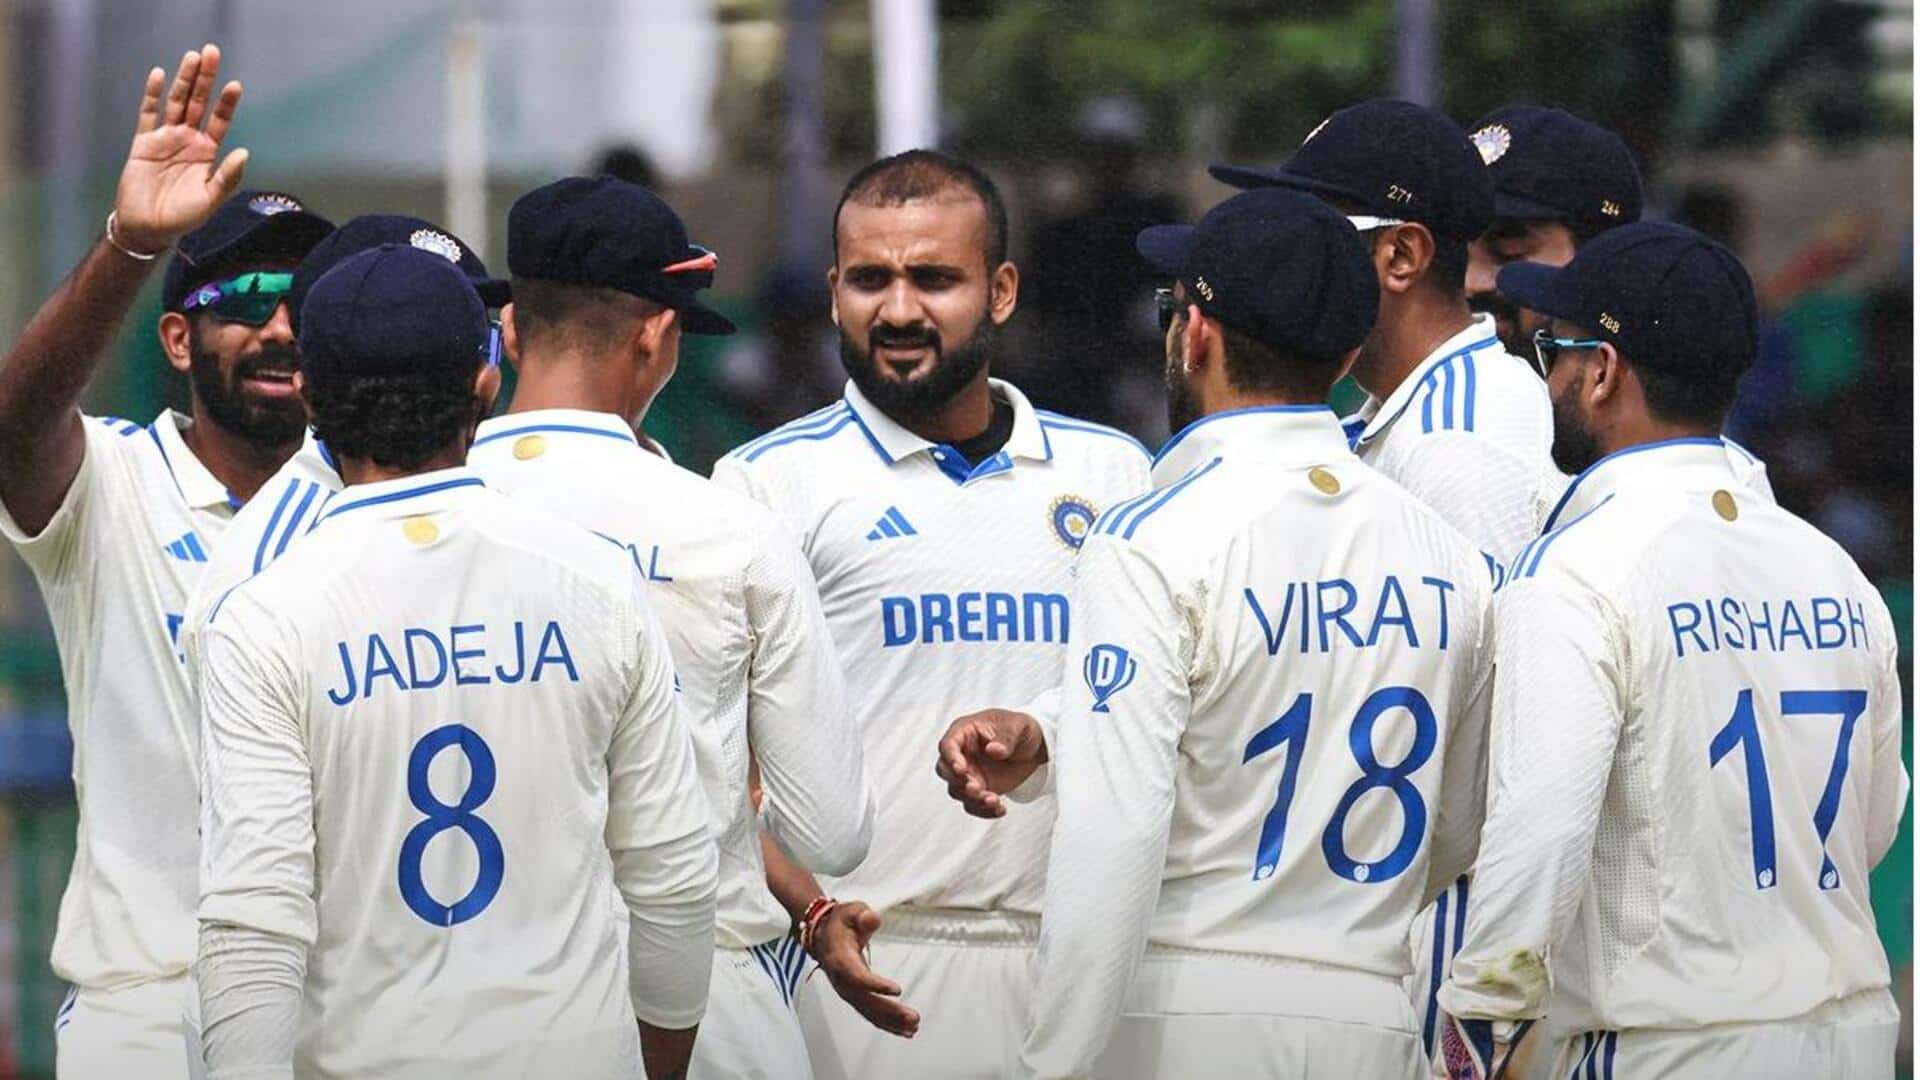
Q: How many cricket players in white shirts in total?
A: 9